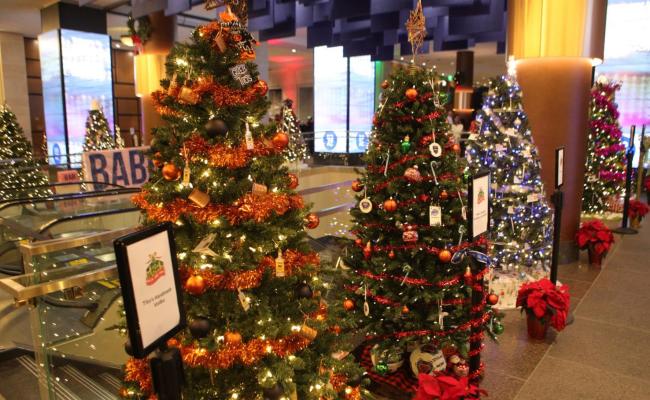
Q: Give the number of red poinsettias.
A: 4